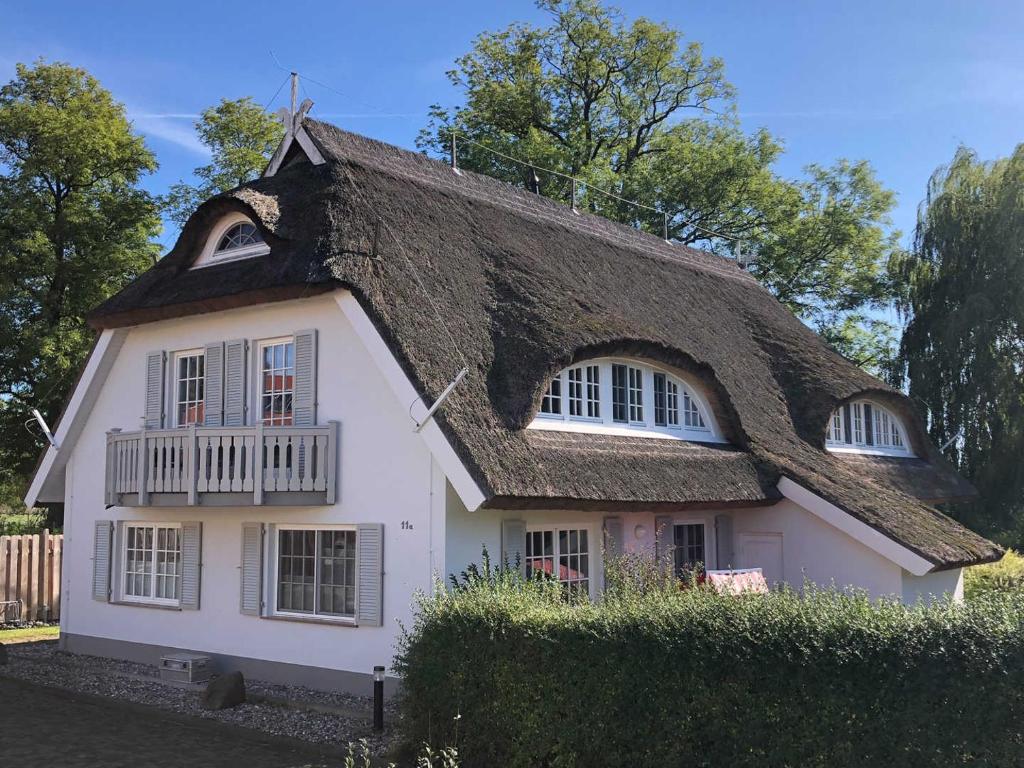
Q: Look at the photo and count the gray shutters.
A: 12